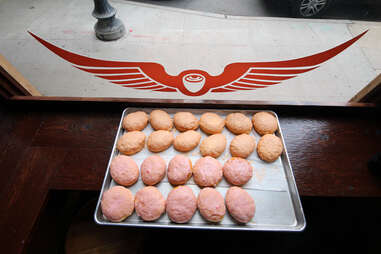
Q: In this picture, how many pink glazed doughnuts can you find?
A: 10